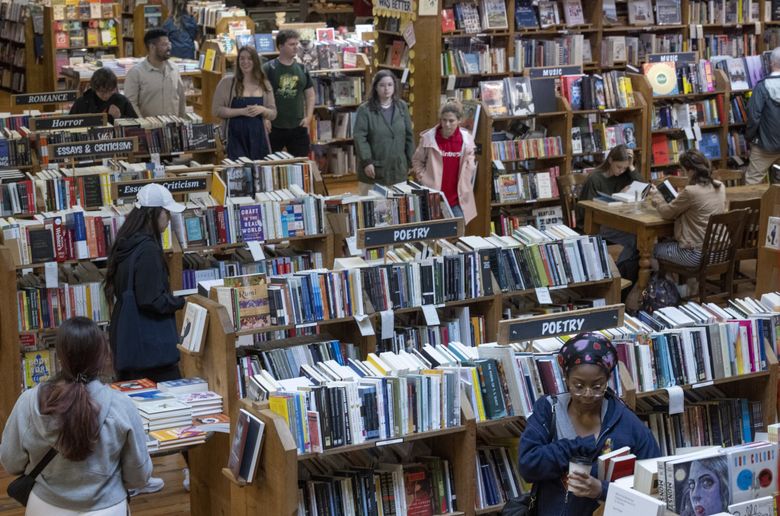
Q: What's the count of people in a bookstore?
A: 13